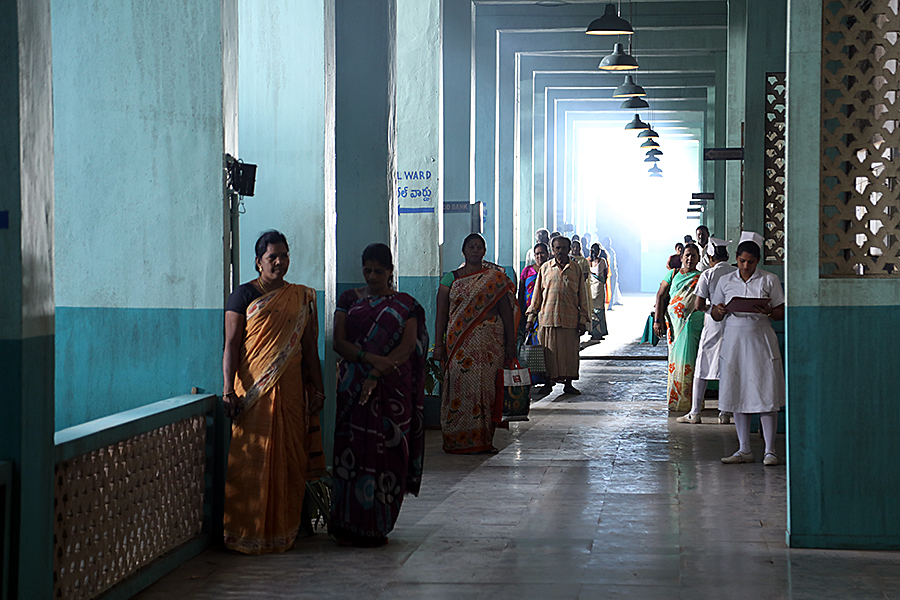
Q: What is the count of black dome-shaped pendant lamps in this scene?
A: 11